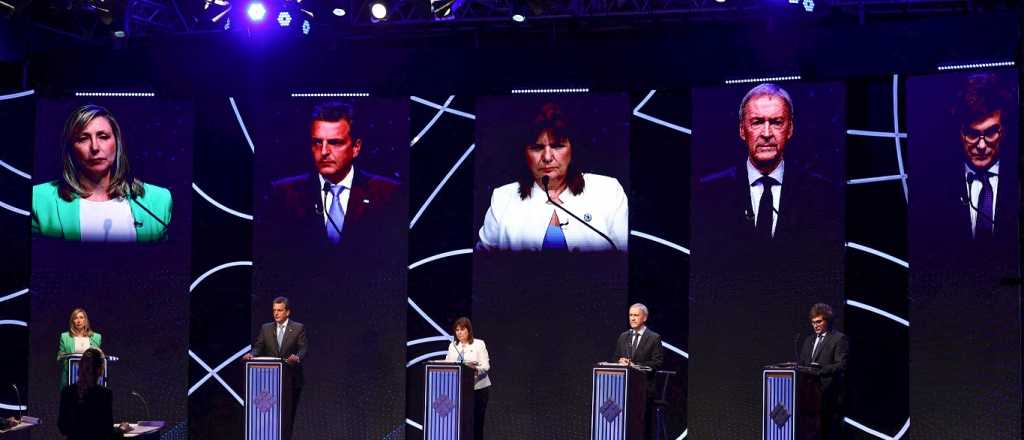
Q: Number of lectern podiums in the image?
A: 5